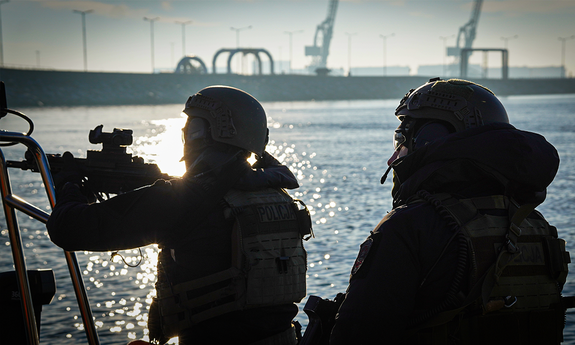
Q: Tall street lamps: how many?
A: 11